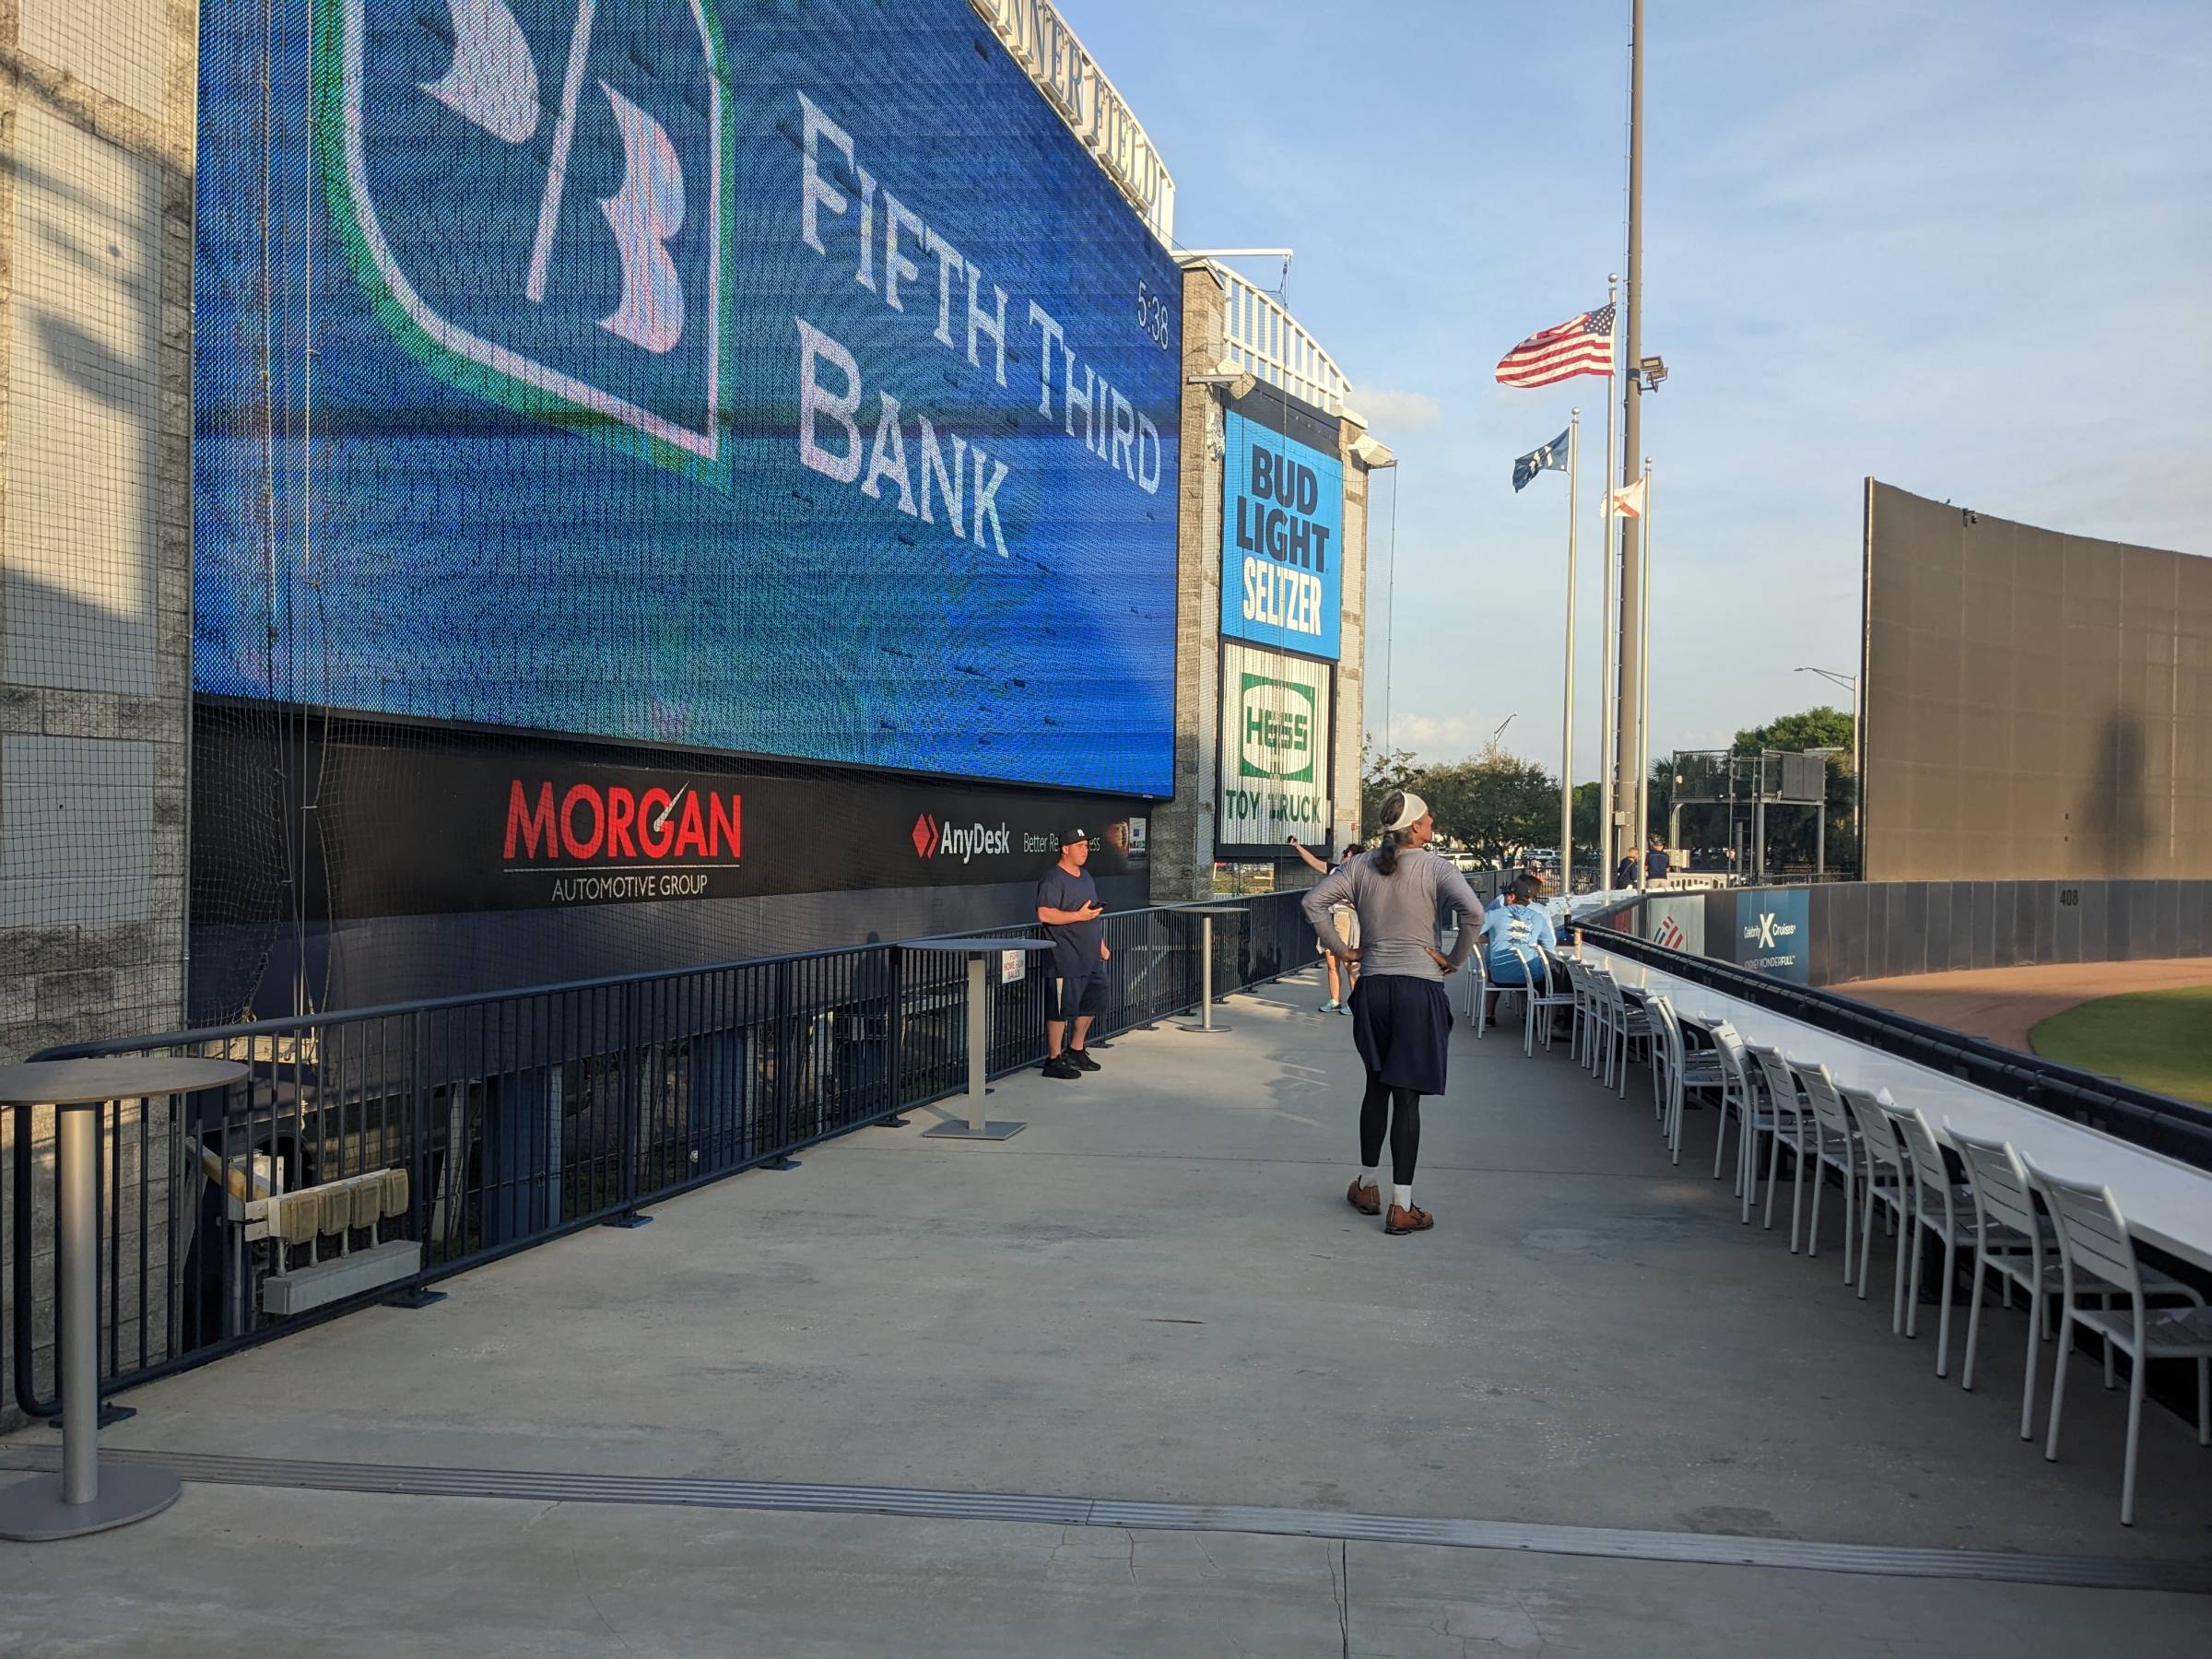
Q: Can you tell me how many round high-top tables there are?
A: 3